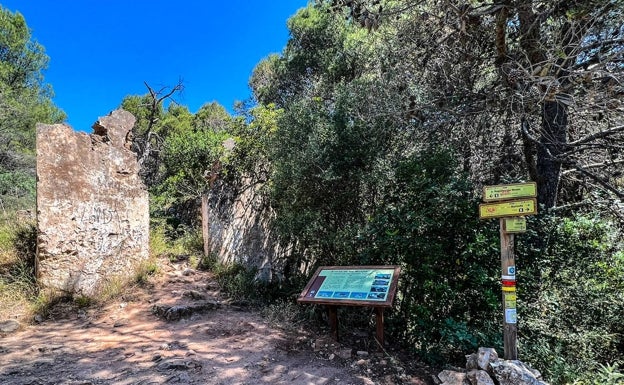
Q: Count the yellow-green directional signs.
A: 3